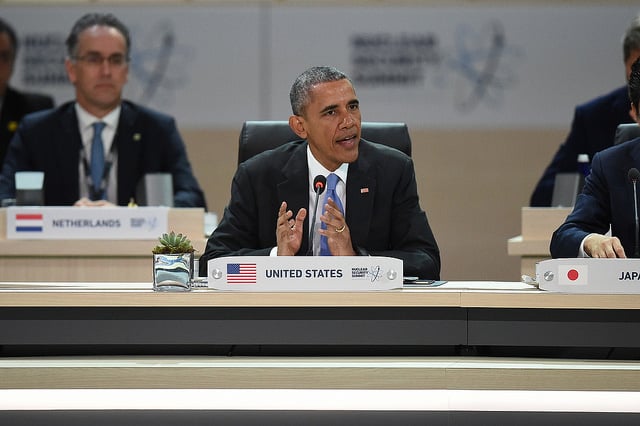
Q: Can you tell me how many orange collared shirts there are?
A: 0